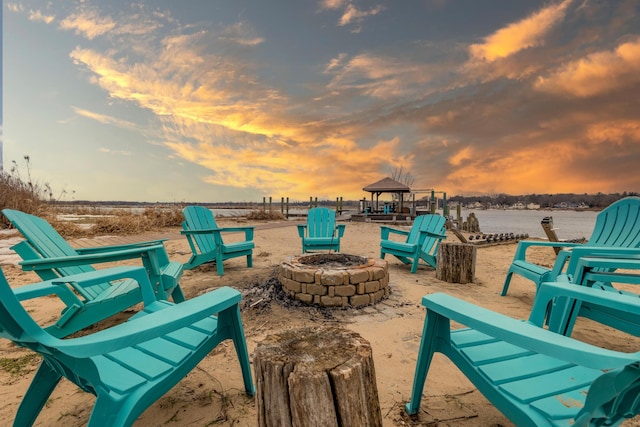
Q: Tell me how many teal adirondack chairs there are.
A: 8